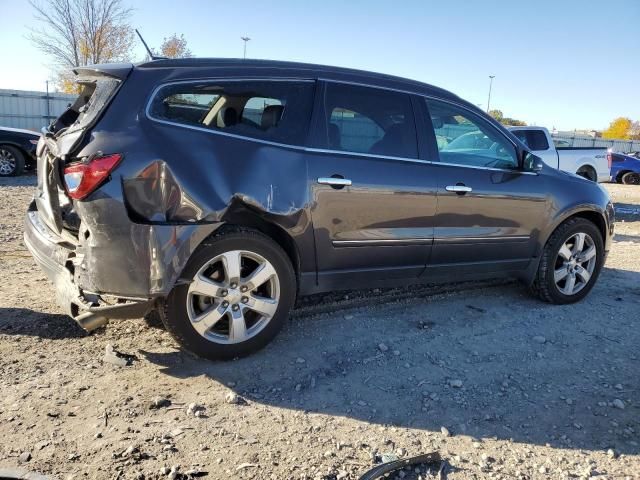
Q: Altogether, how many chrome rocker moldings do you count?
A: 2